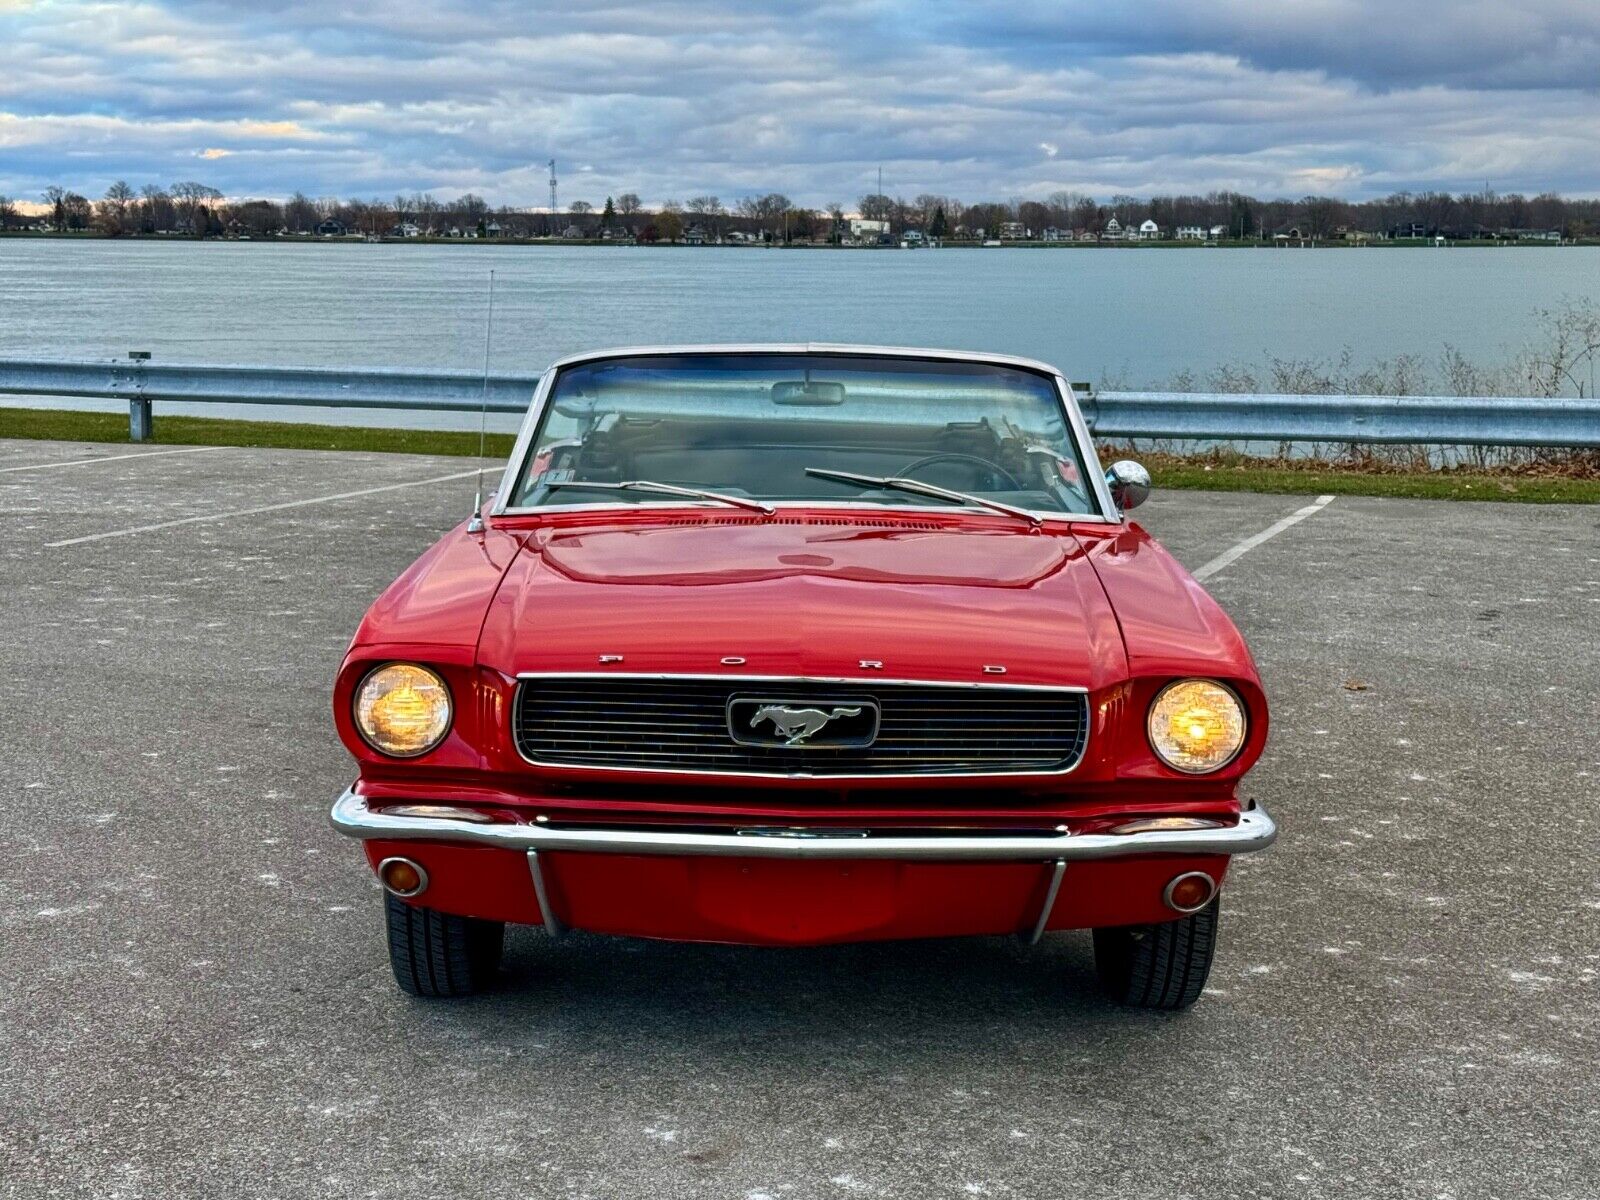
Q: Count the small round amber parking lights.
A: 2